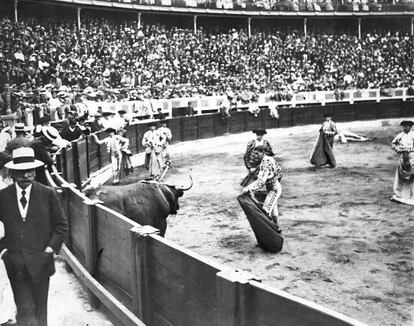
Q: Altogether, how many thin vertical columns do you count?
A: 8